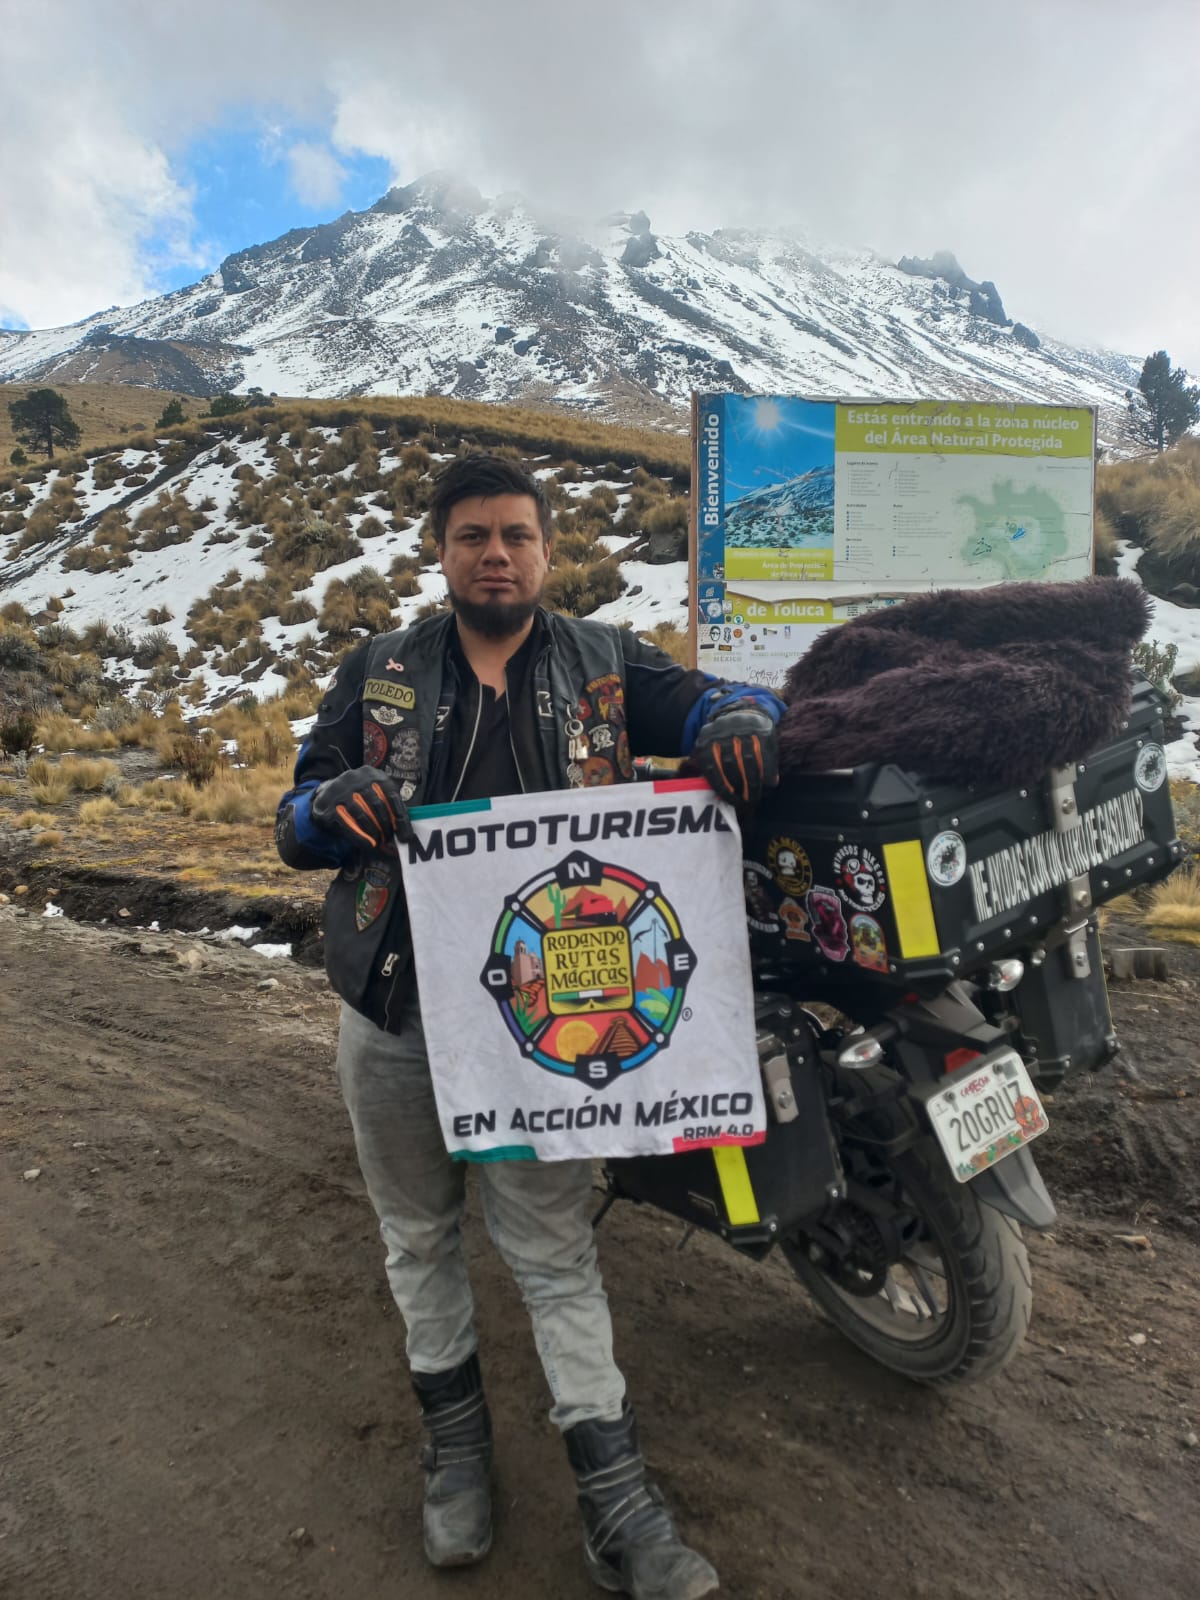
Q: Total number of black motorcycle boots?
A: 2